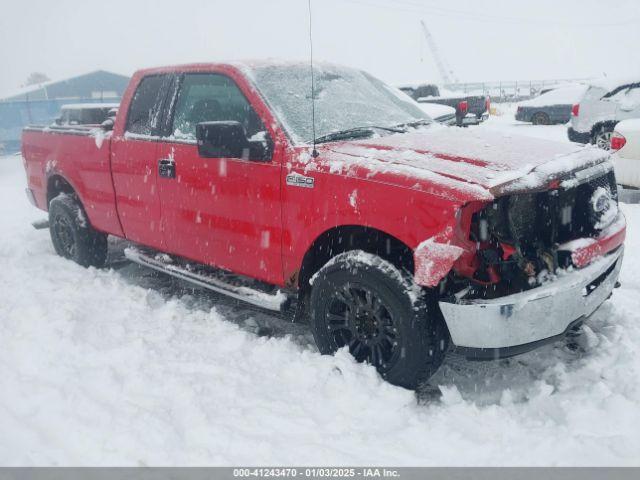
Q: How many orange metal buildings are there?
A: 0